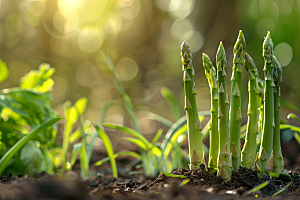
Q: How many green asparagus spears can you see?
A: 7